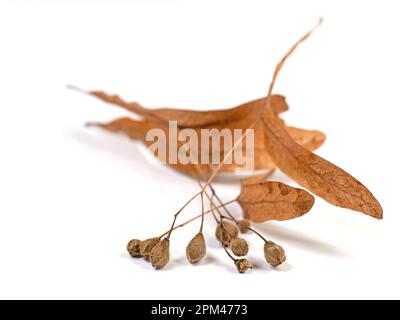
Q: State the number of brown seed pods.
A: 9